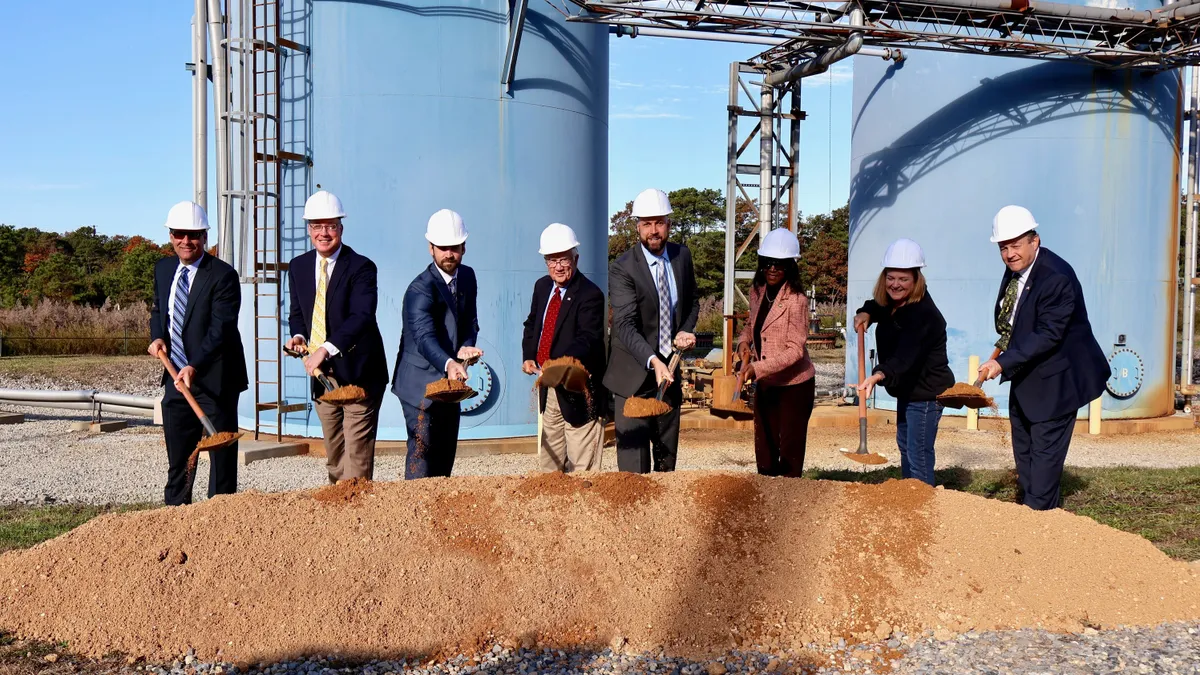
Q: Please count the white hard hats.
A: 8